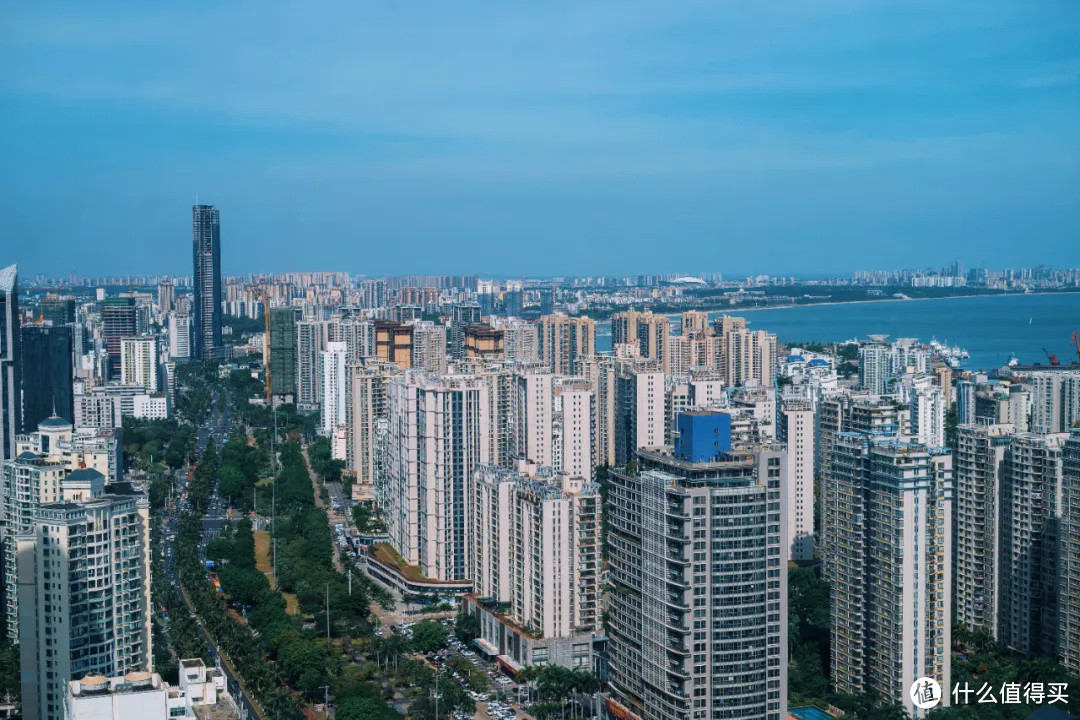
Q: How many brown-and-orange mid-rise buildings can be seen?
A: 2